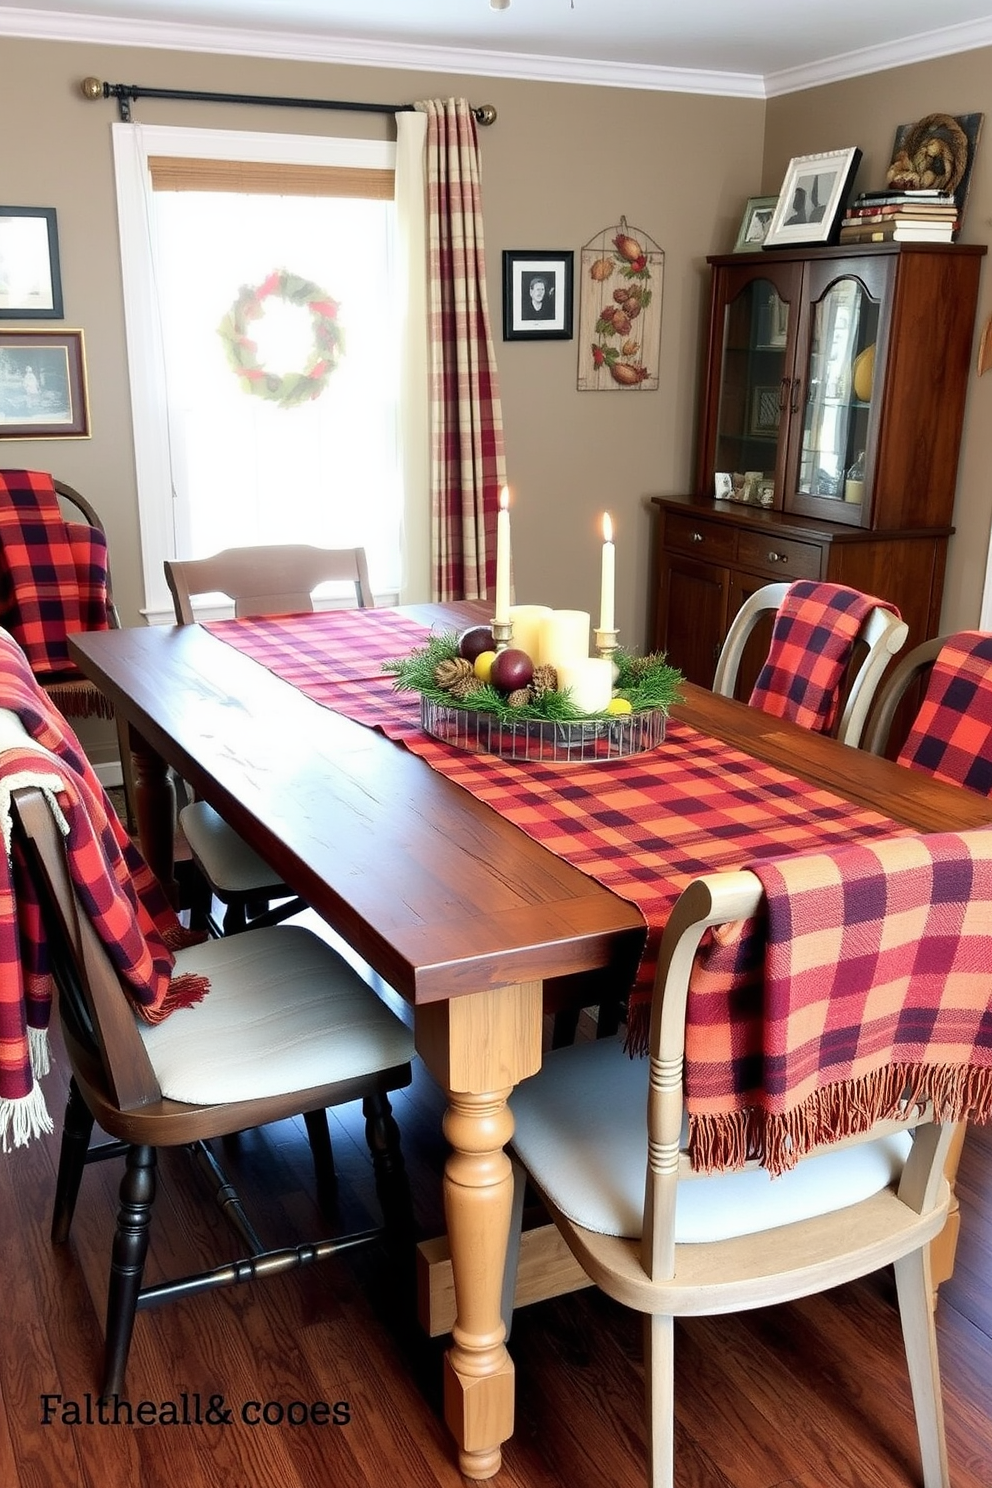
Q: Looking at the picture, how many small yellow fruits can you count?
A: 2